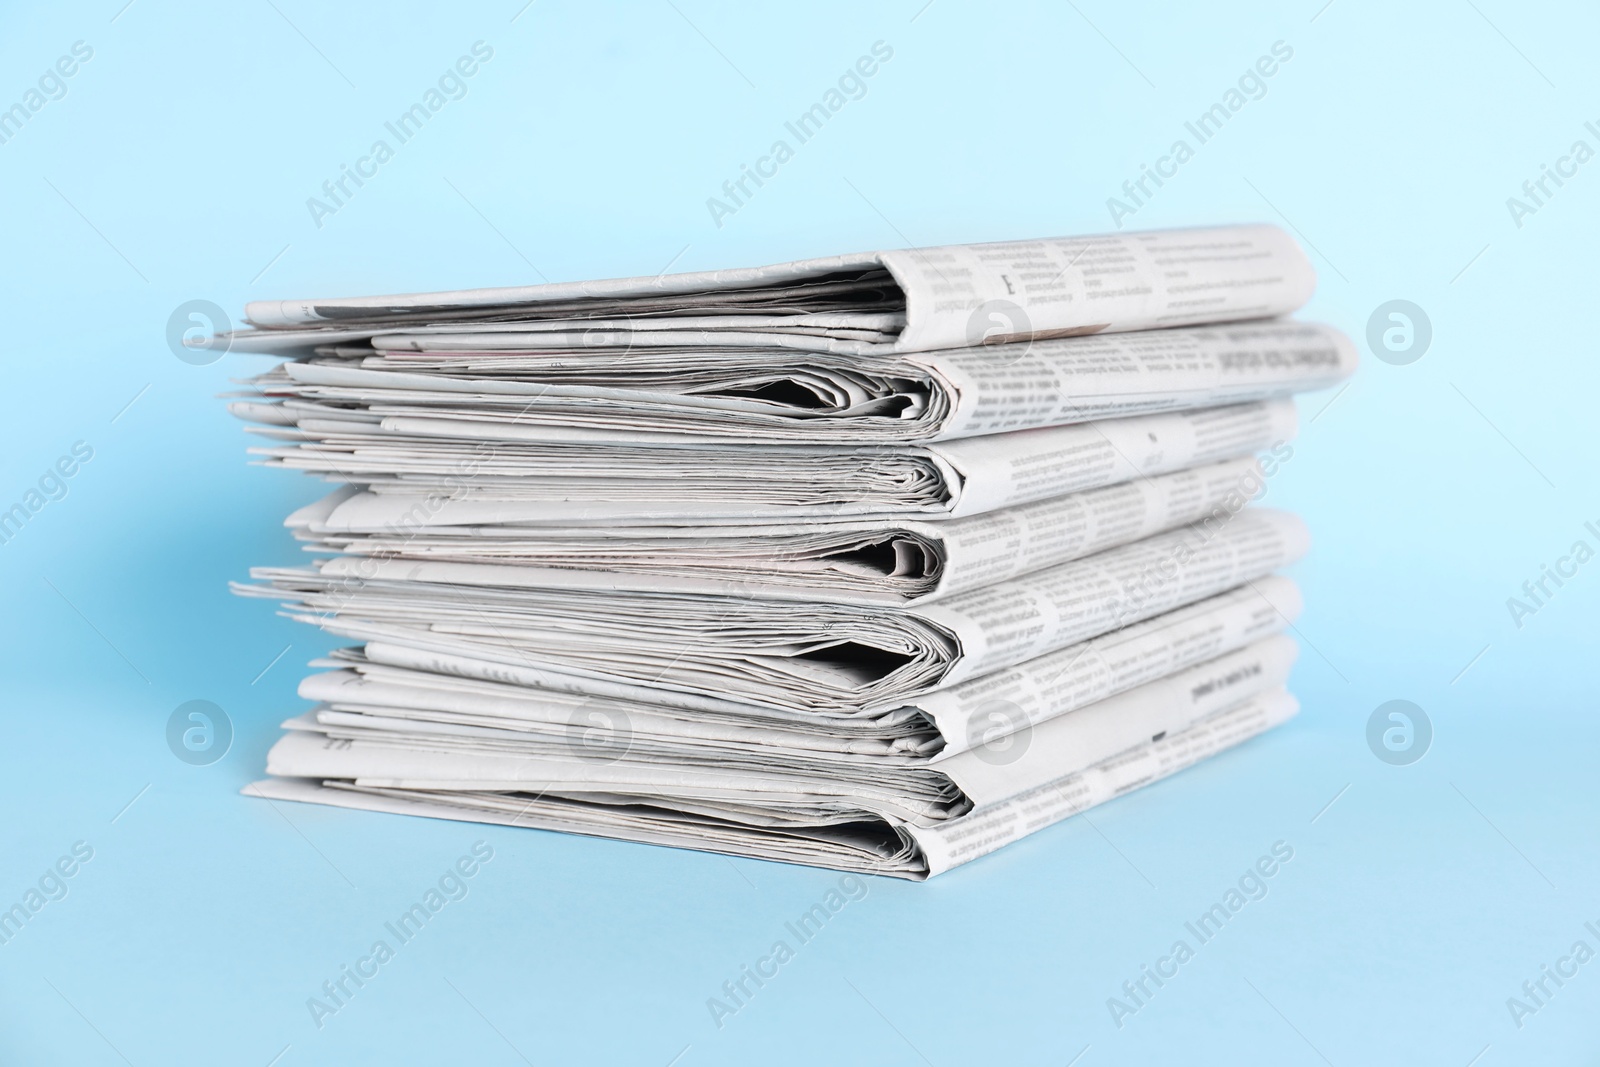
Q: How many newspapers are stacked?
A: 8